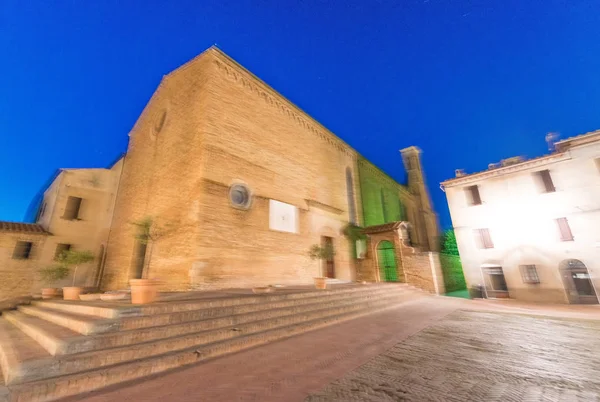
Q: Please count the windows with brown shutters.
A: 2